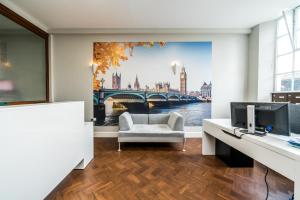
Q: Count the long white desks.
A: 2